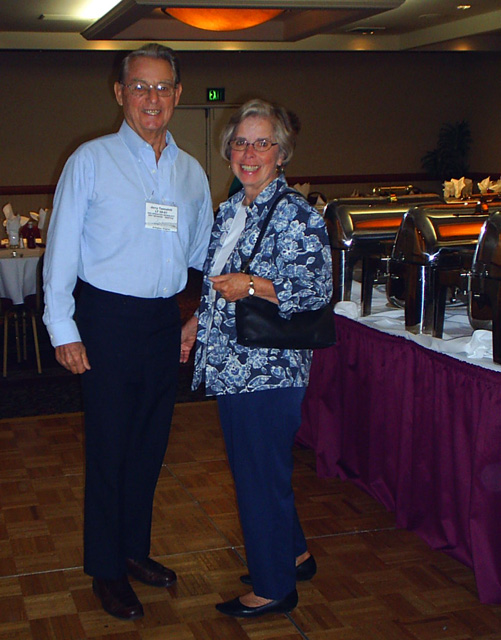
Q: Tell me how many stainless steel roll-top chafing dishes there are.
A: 3